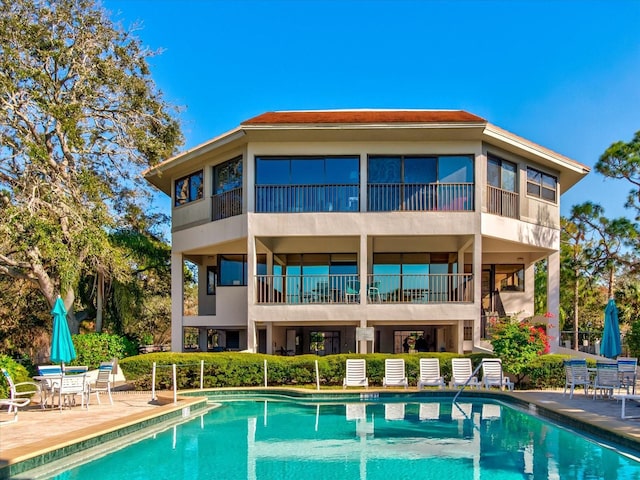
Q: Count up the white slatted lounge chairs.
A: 5